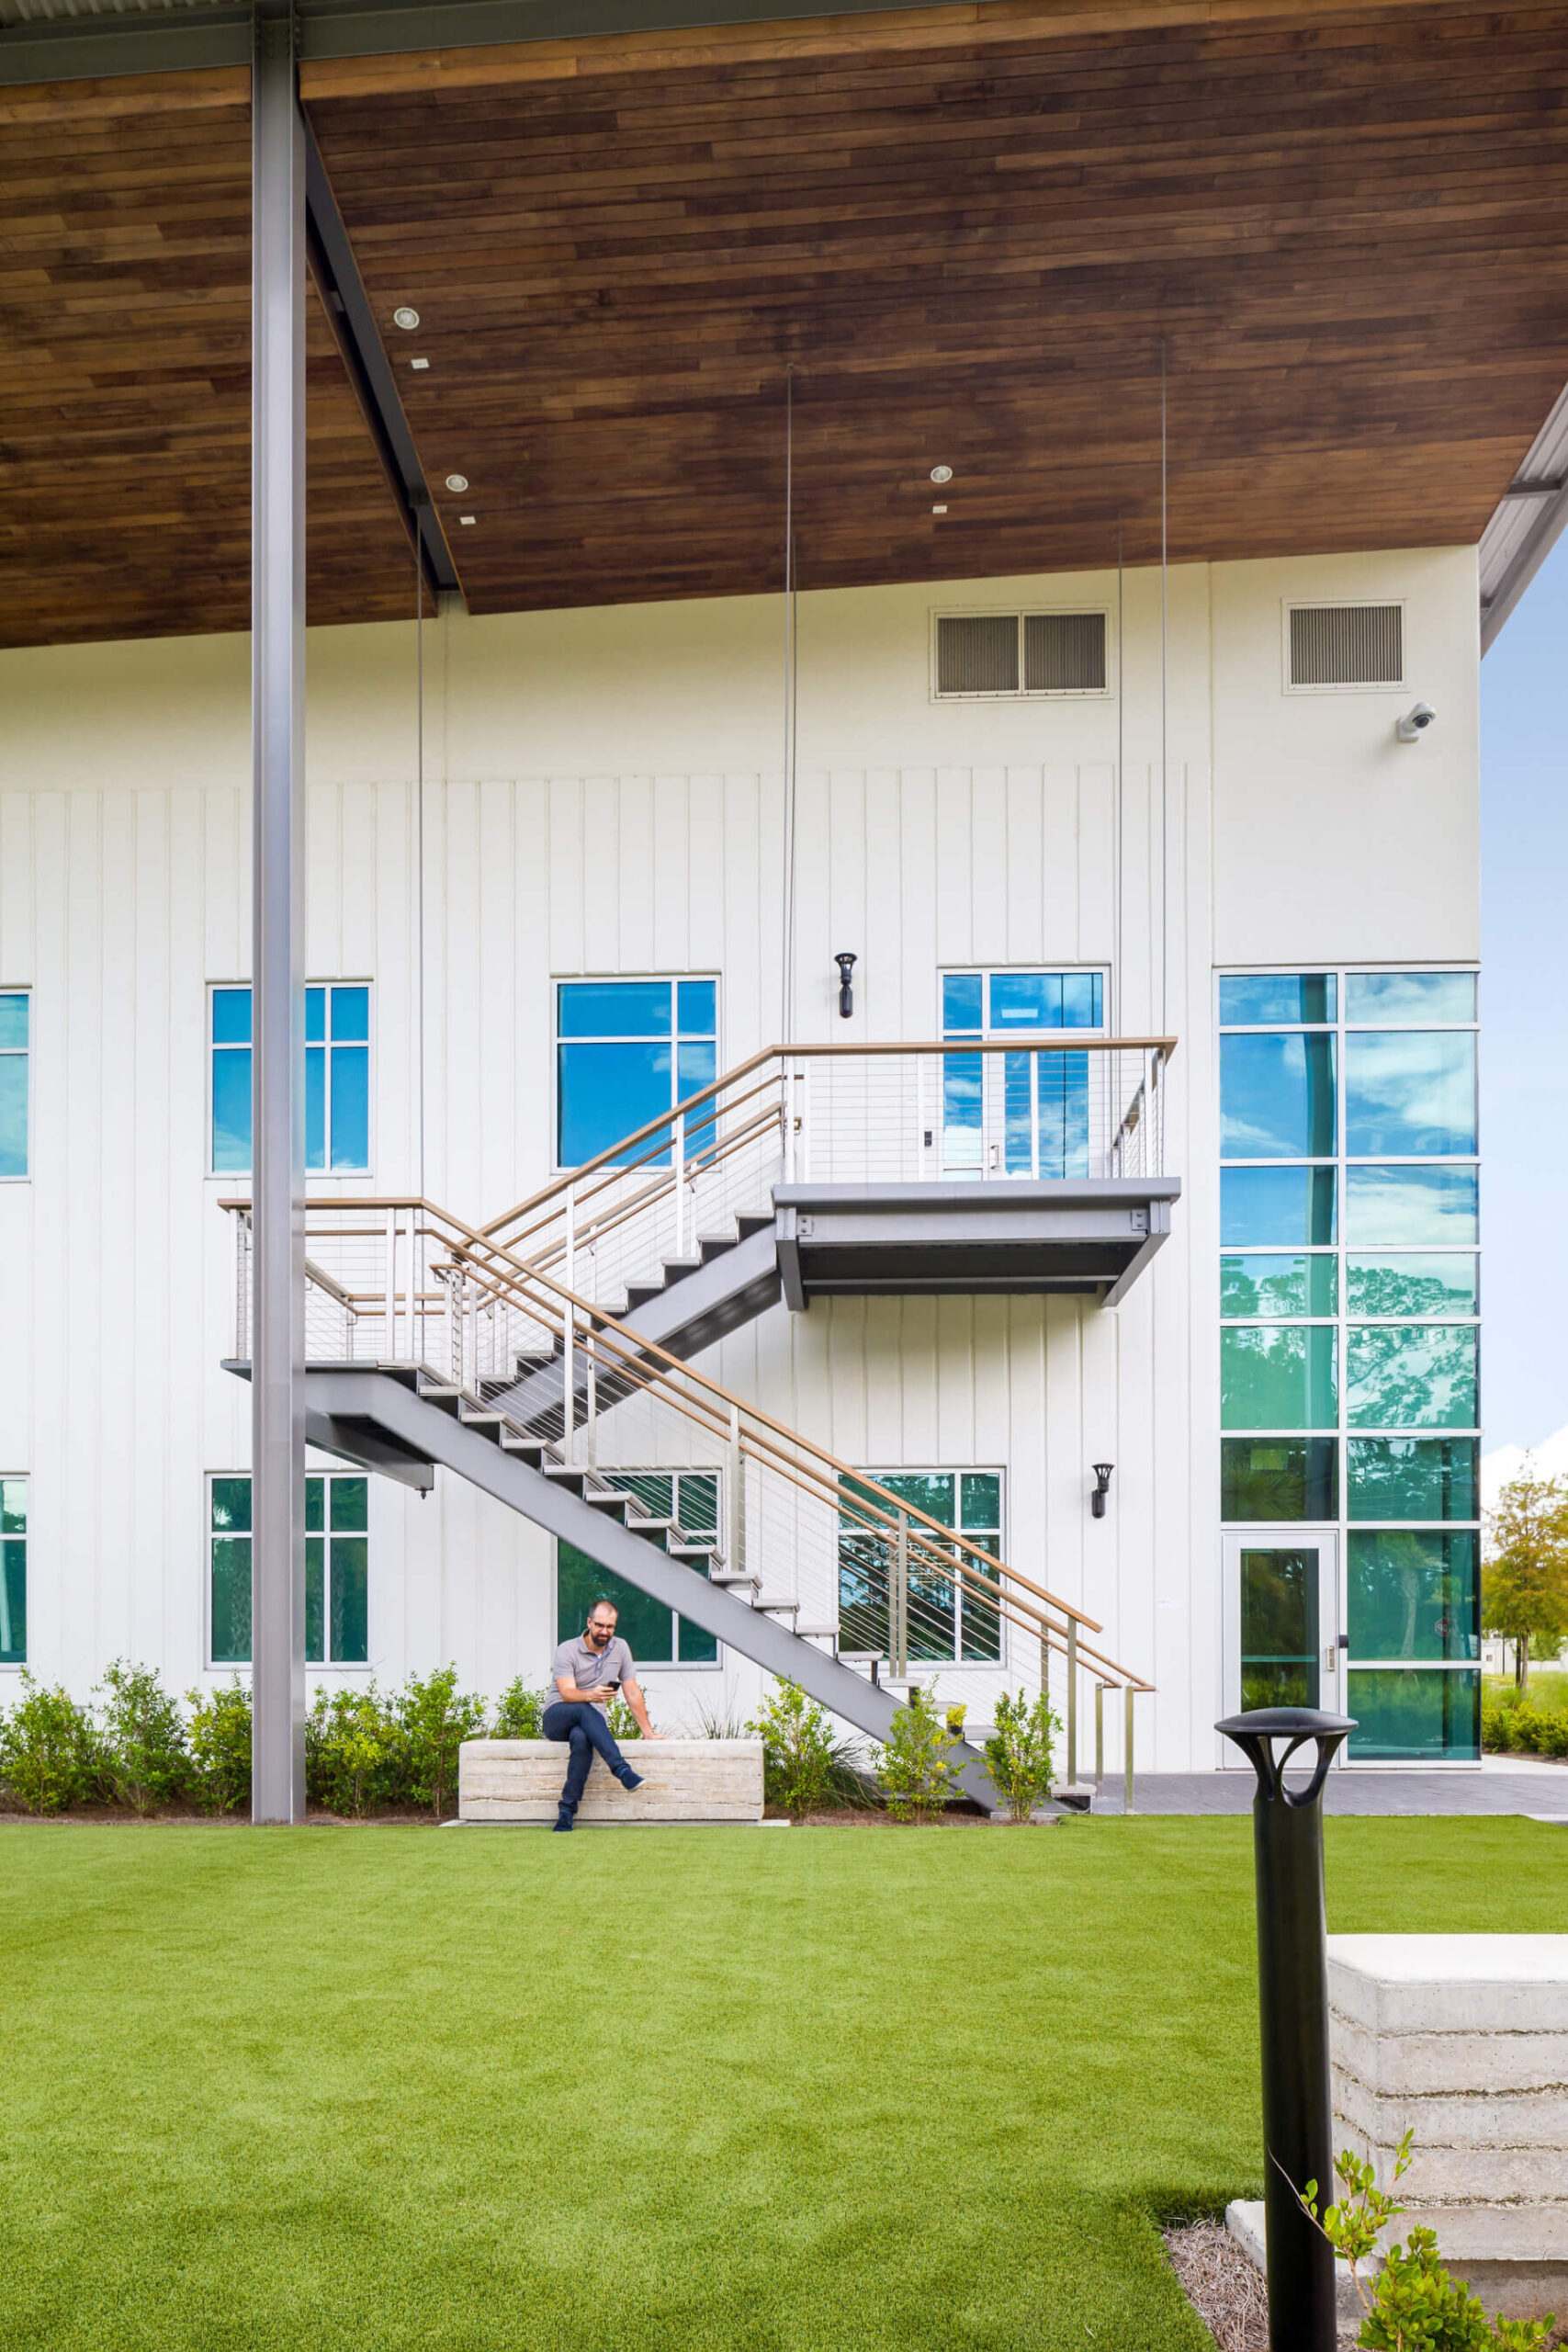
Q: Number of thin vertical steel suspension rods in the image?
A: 5